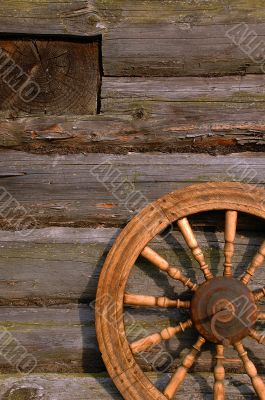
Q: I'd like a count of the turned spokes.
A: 12